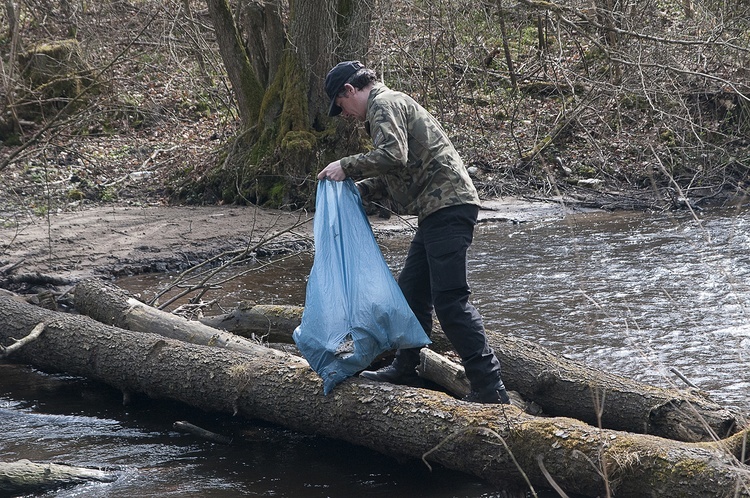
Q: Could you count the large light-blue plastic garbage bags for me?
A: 1